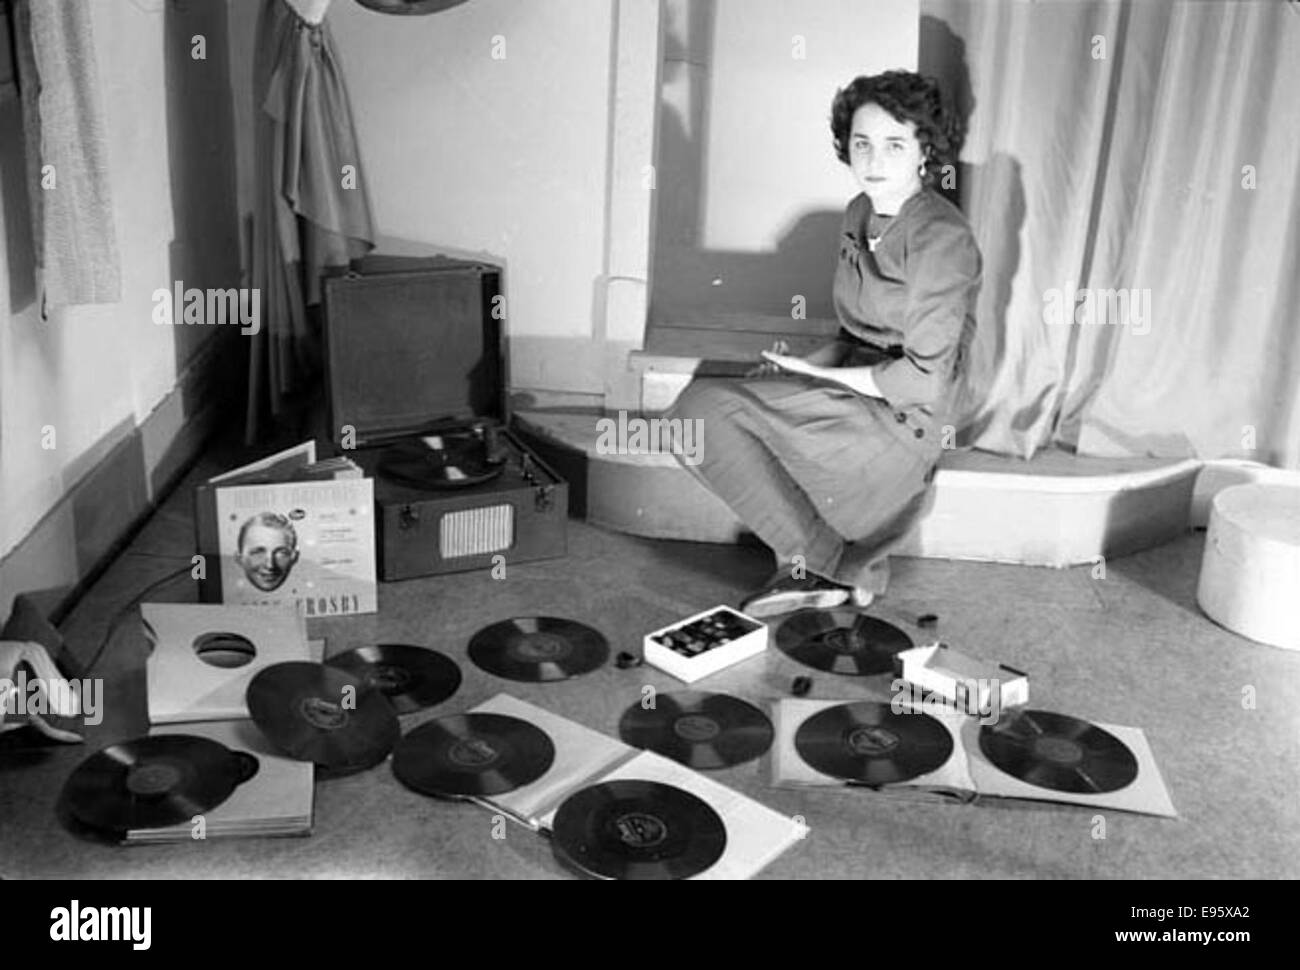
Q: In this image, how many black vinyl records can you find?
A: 11